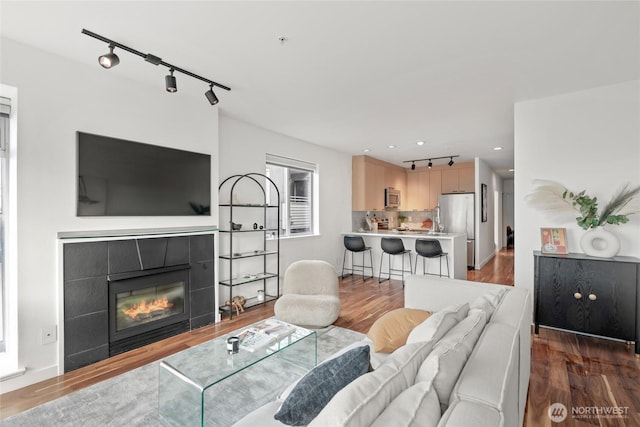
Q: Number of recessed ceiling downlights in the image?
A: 5